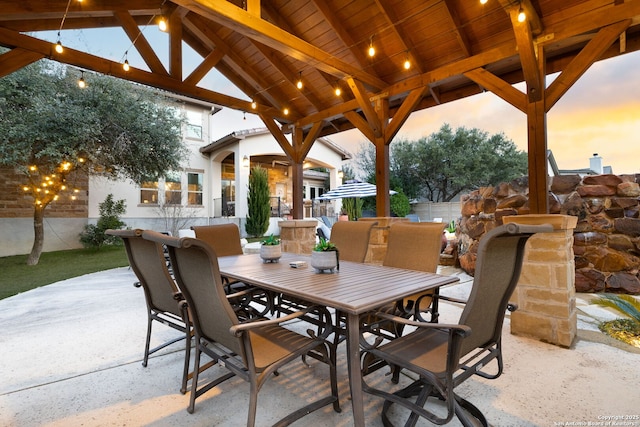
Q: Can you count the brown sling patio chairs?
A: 6